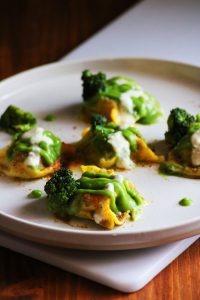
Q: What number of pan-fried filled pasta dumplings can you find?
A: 5